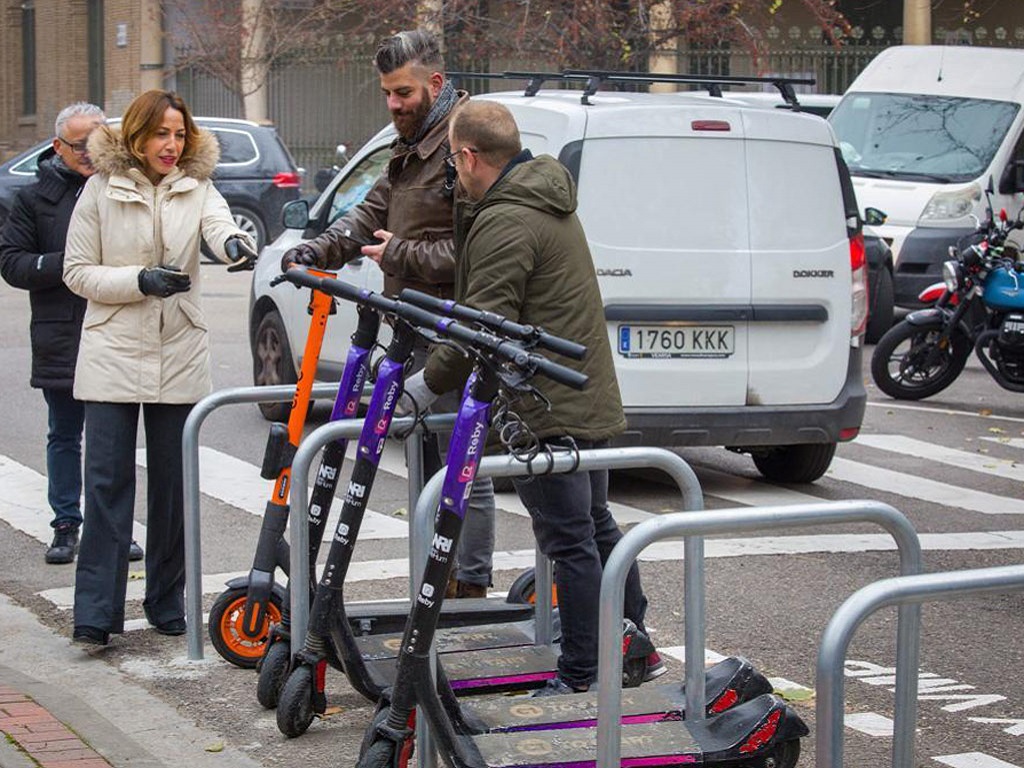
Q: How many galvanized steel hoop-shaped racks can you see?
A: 5